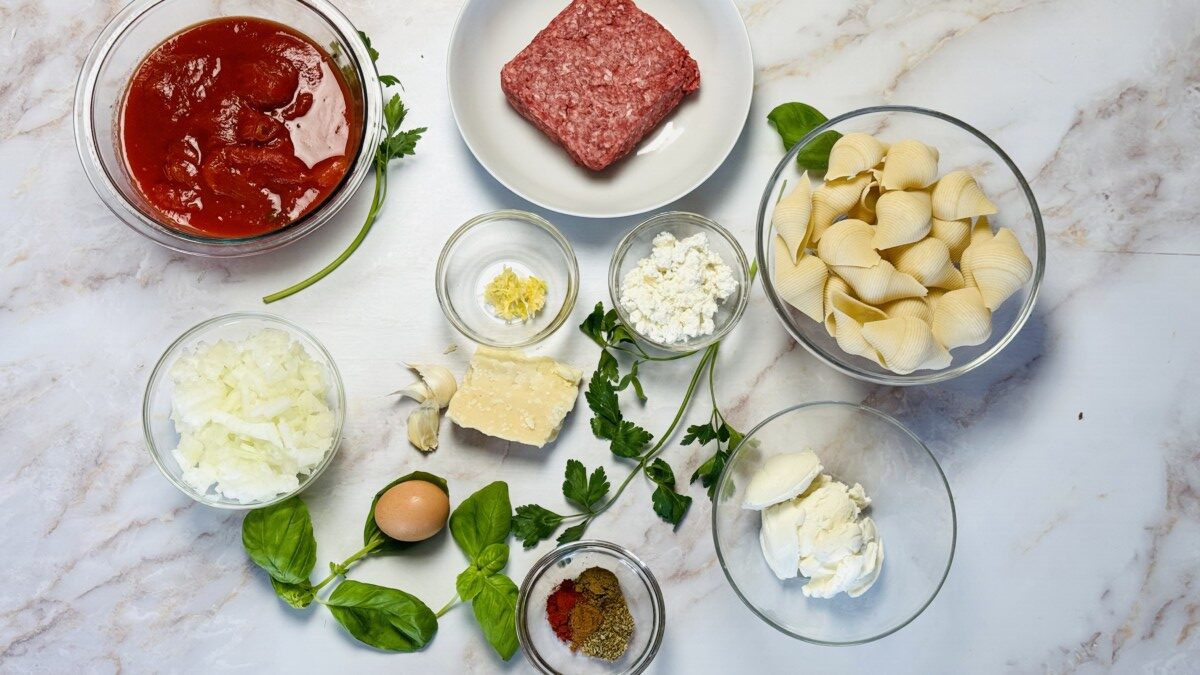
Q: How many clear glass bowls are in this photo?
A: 7